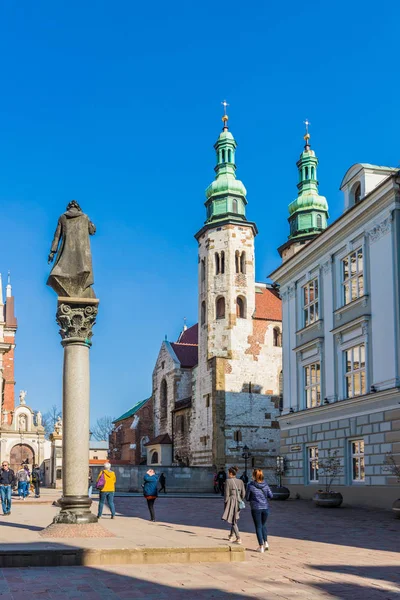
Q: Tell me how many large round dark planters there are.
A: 3